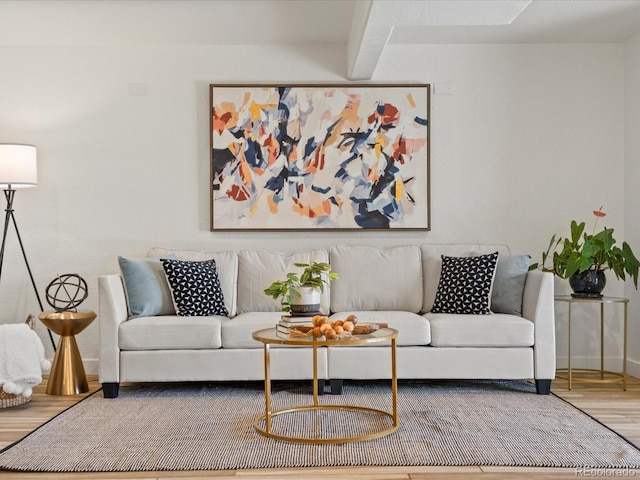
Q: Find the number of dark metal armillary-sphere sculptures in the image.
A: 1